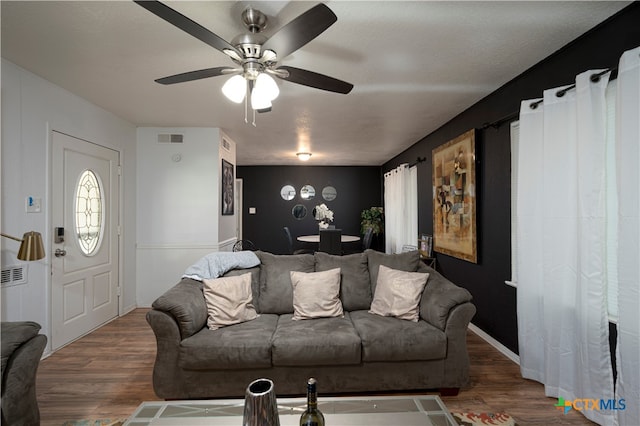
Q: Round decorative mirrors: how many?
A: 5